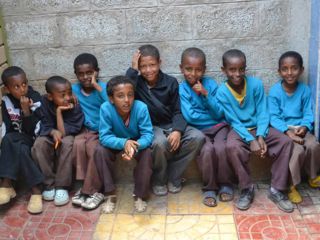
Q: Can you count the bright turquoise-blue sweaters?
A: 5